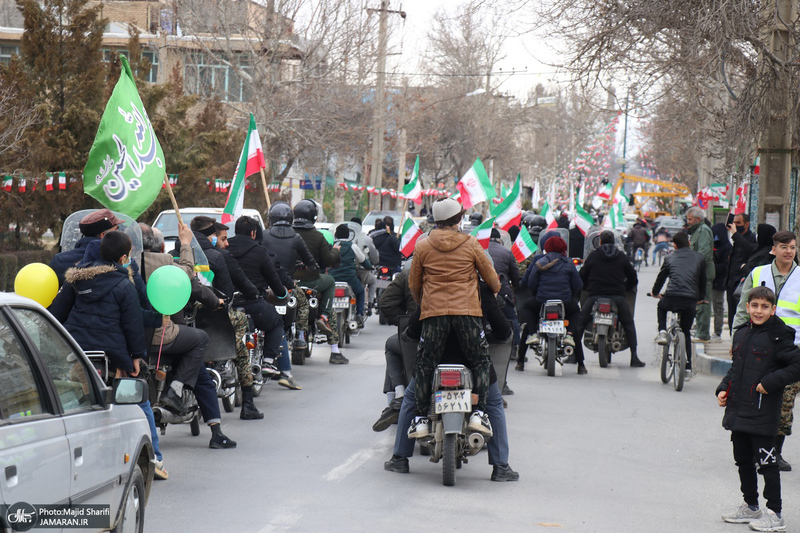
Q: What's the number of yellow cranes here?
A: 1